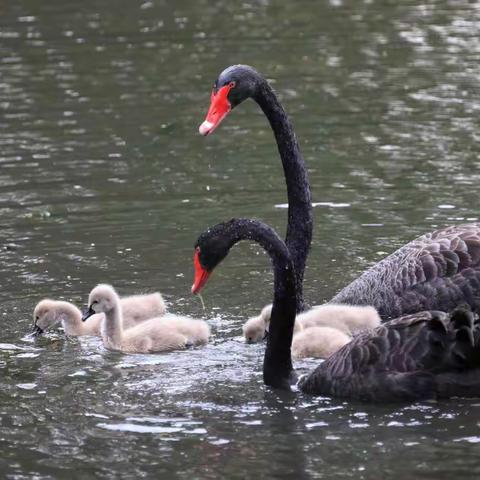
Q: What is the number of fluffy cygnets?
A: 4